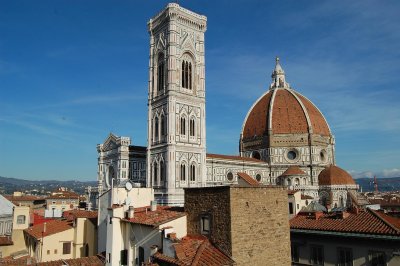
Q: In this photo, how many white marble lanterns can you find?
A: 1